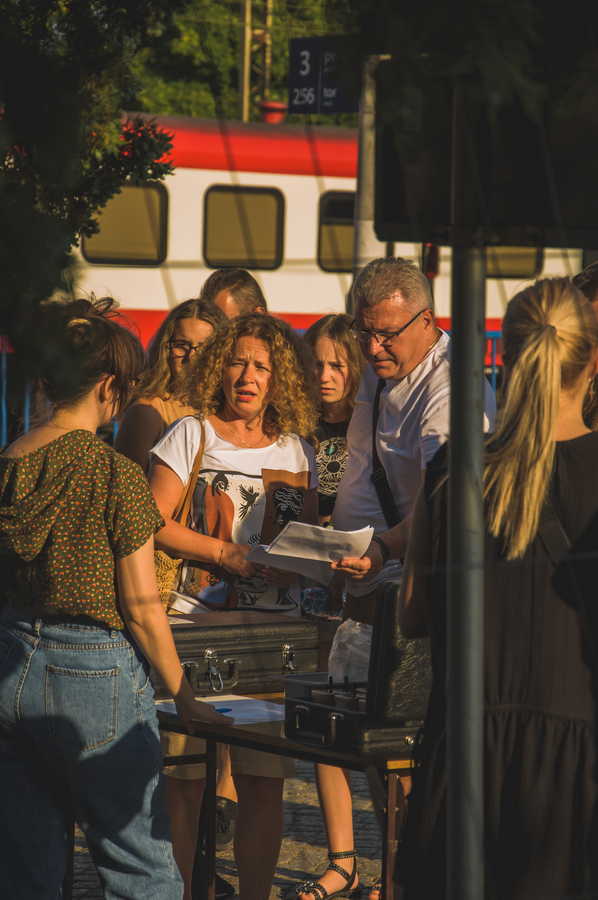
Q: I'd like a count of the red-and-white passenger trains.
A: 1